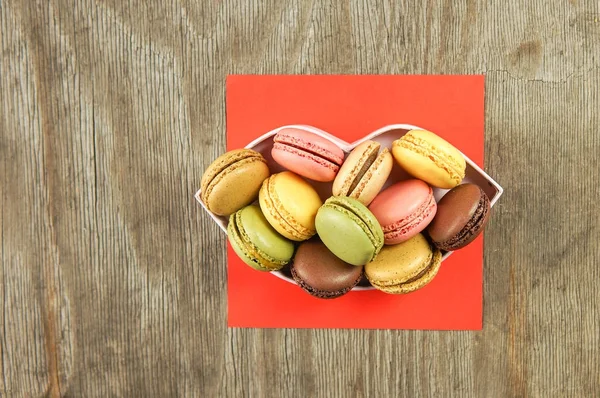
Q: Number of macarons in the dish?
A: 11